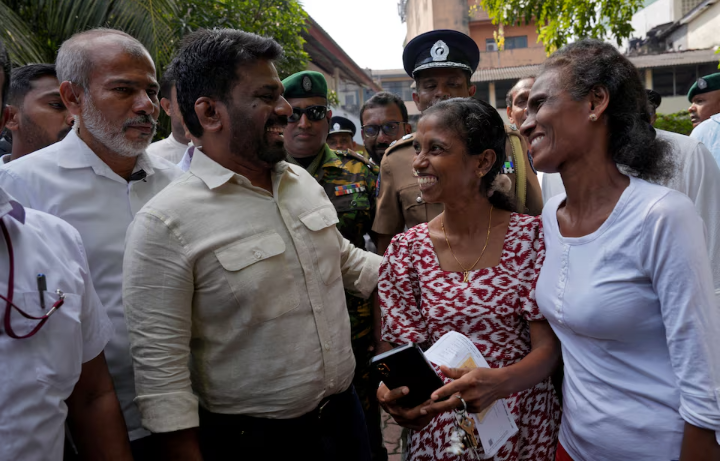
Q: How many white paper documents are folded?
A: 1